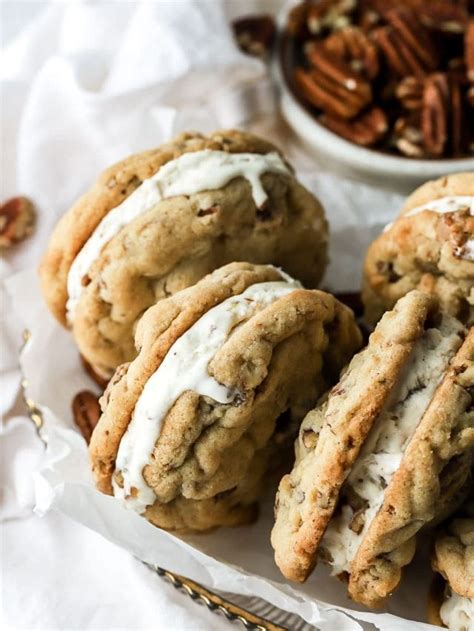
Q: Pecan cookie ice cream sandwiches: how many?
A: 5